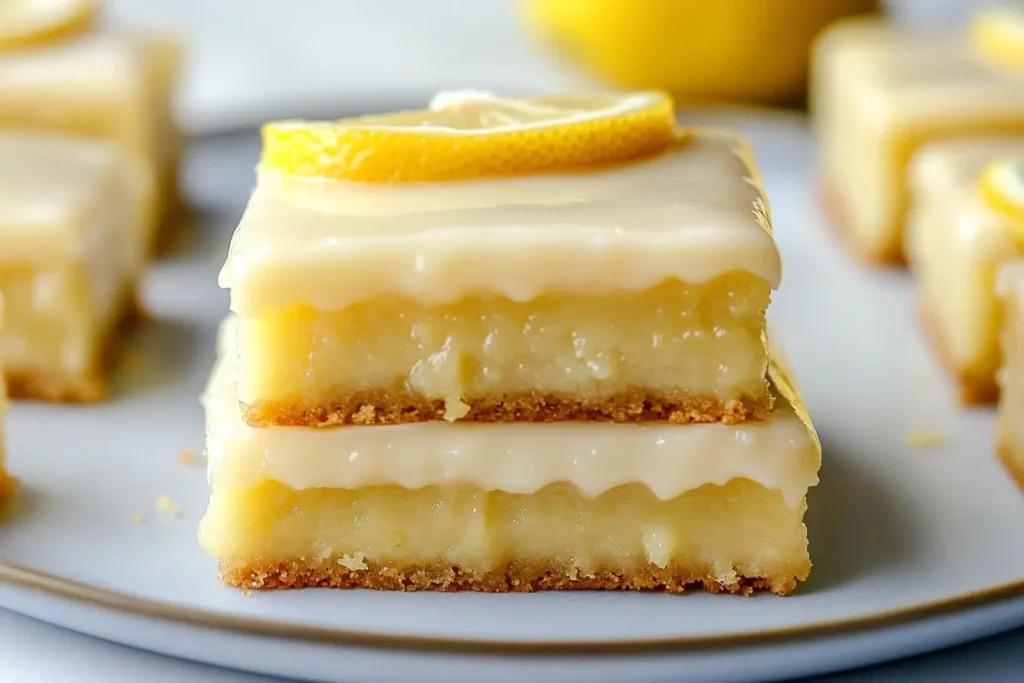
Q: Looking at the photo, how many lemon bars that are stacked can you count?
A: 2